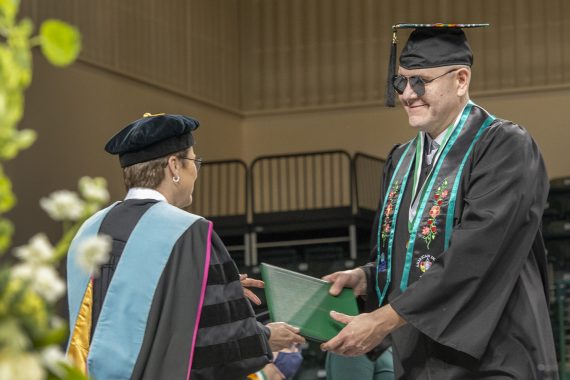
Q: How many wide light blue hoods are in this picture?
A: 1